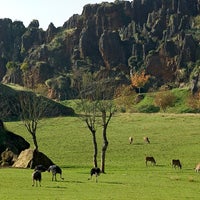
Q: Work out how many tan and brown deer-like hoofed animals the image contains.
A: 5